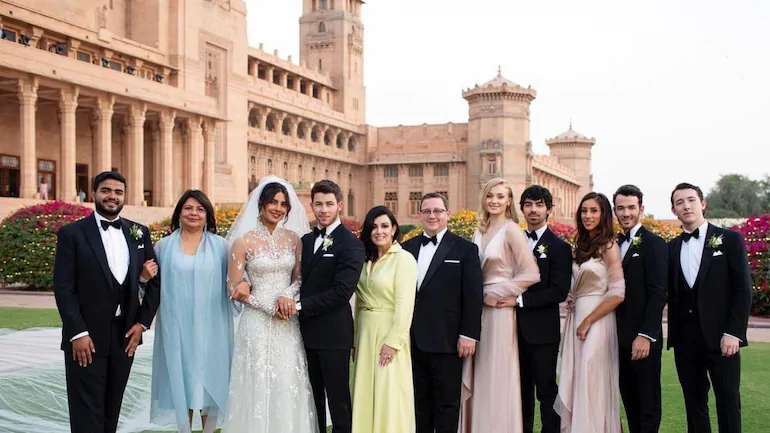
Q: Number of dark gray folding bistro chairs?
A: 0